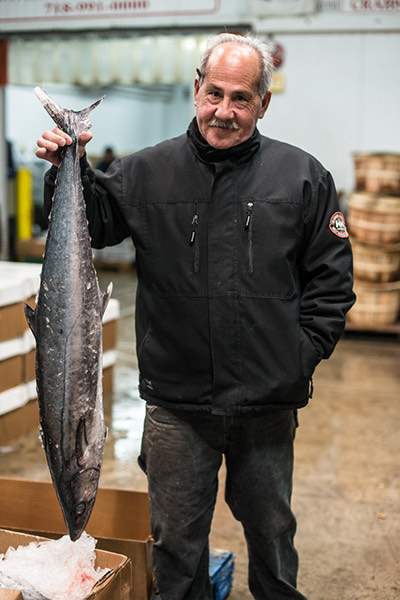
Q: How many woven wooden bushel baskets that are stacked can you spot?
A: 4